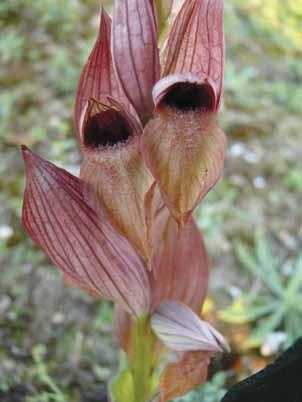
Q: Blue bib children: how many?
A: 0